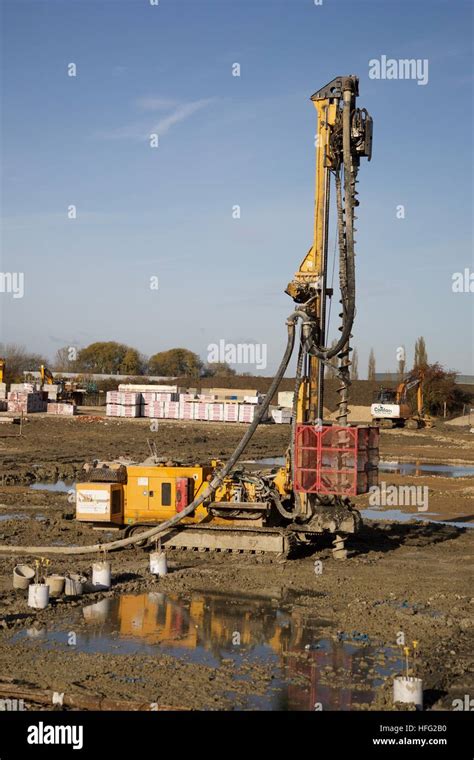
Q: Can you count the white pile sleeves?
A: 4